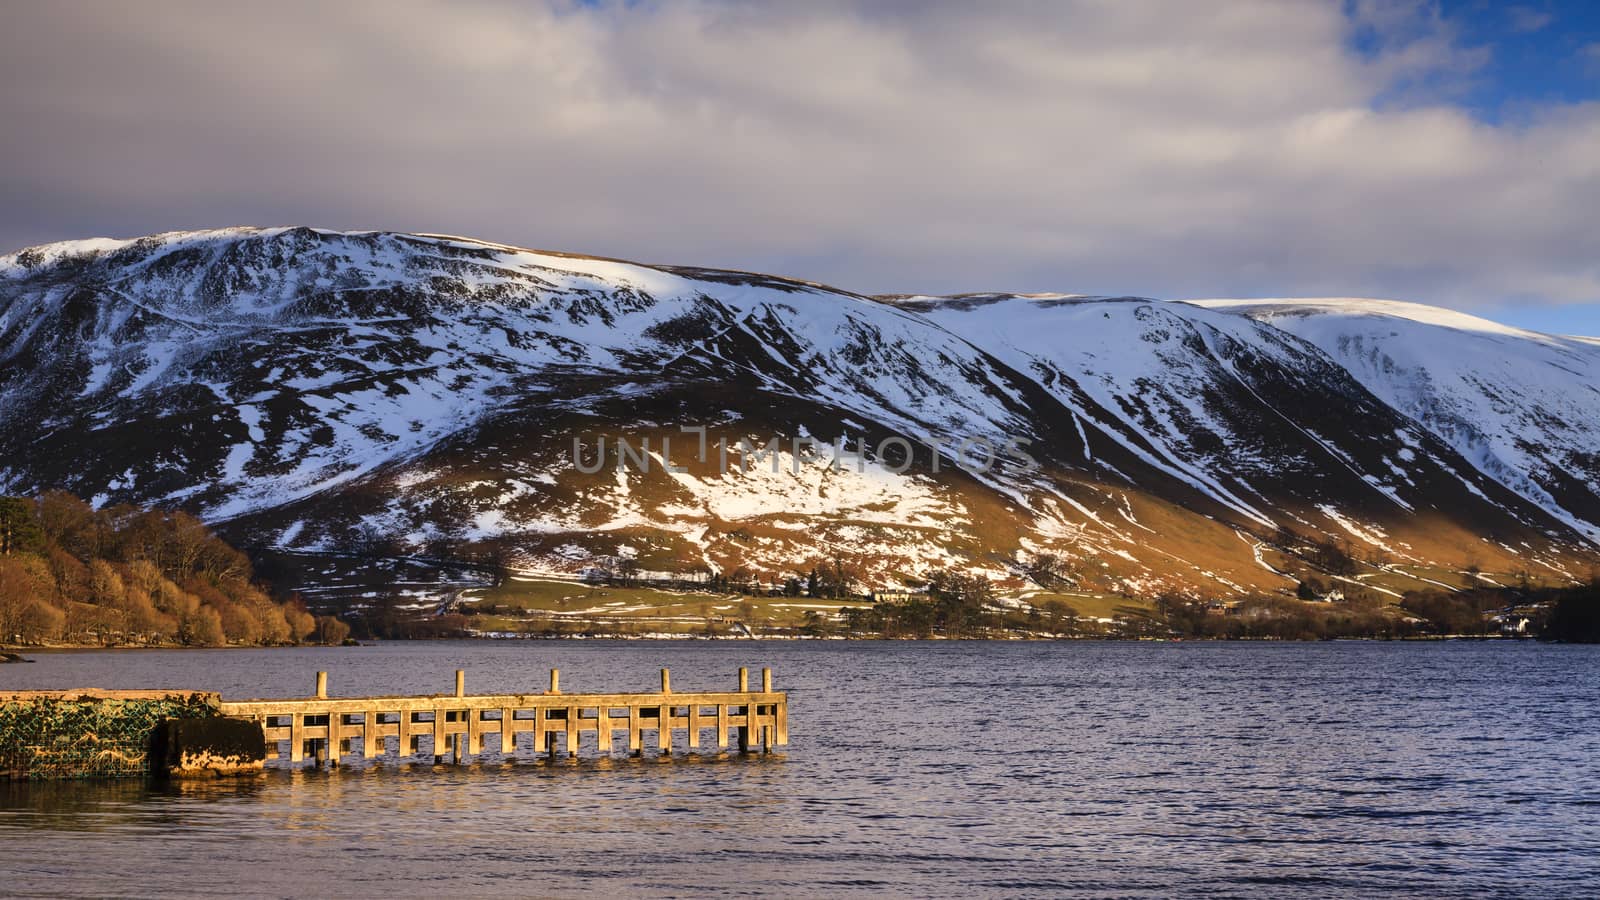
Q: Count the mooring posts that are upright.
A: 6